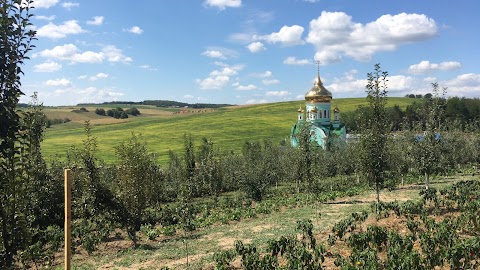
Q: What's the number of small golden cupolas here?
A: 3